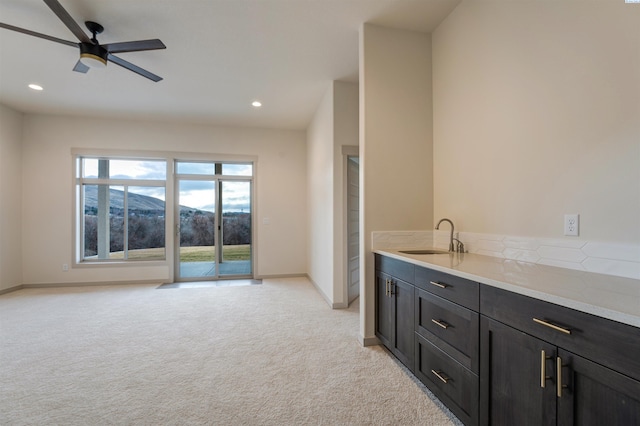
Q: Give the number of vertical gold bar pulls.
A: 4